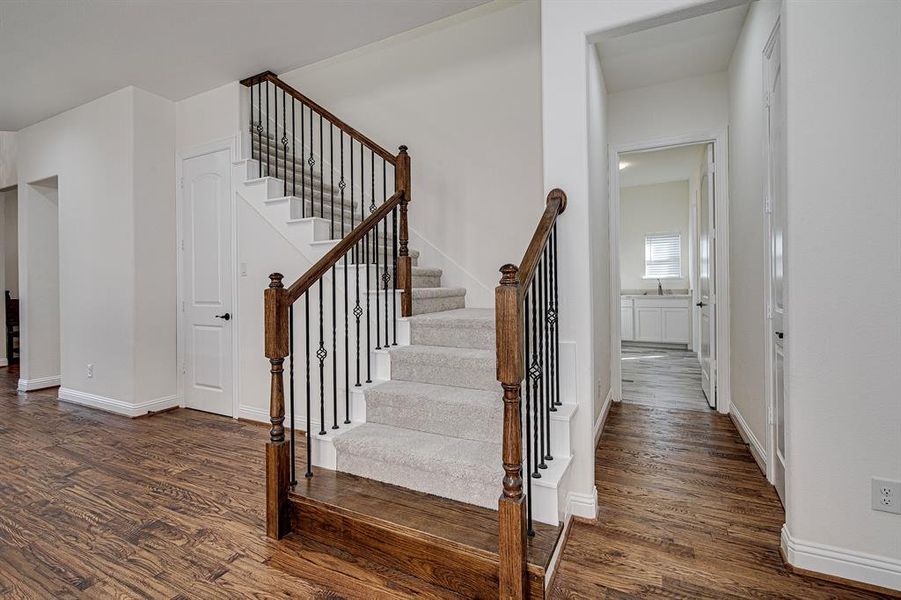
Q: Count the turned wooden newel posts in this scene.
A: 3